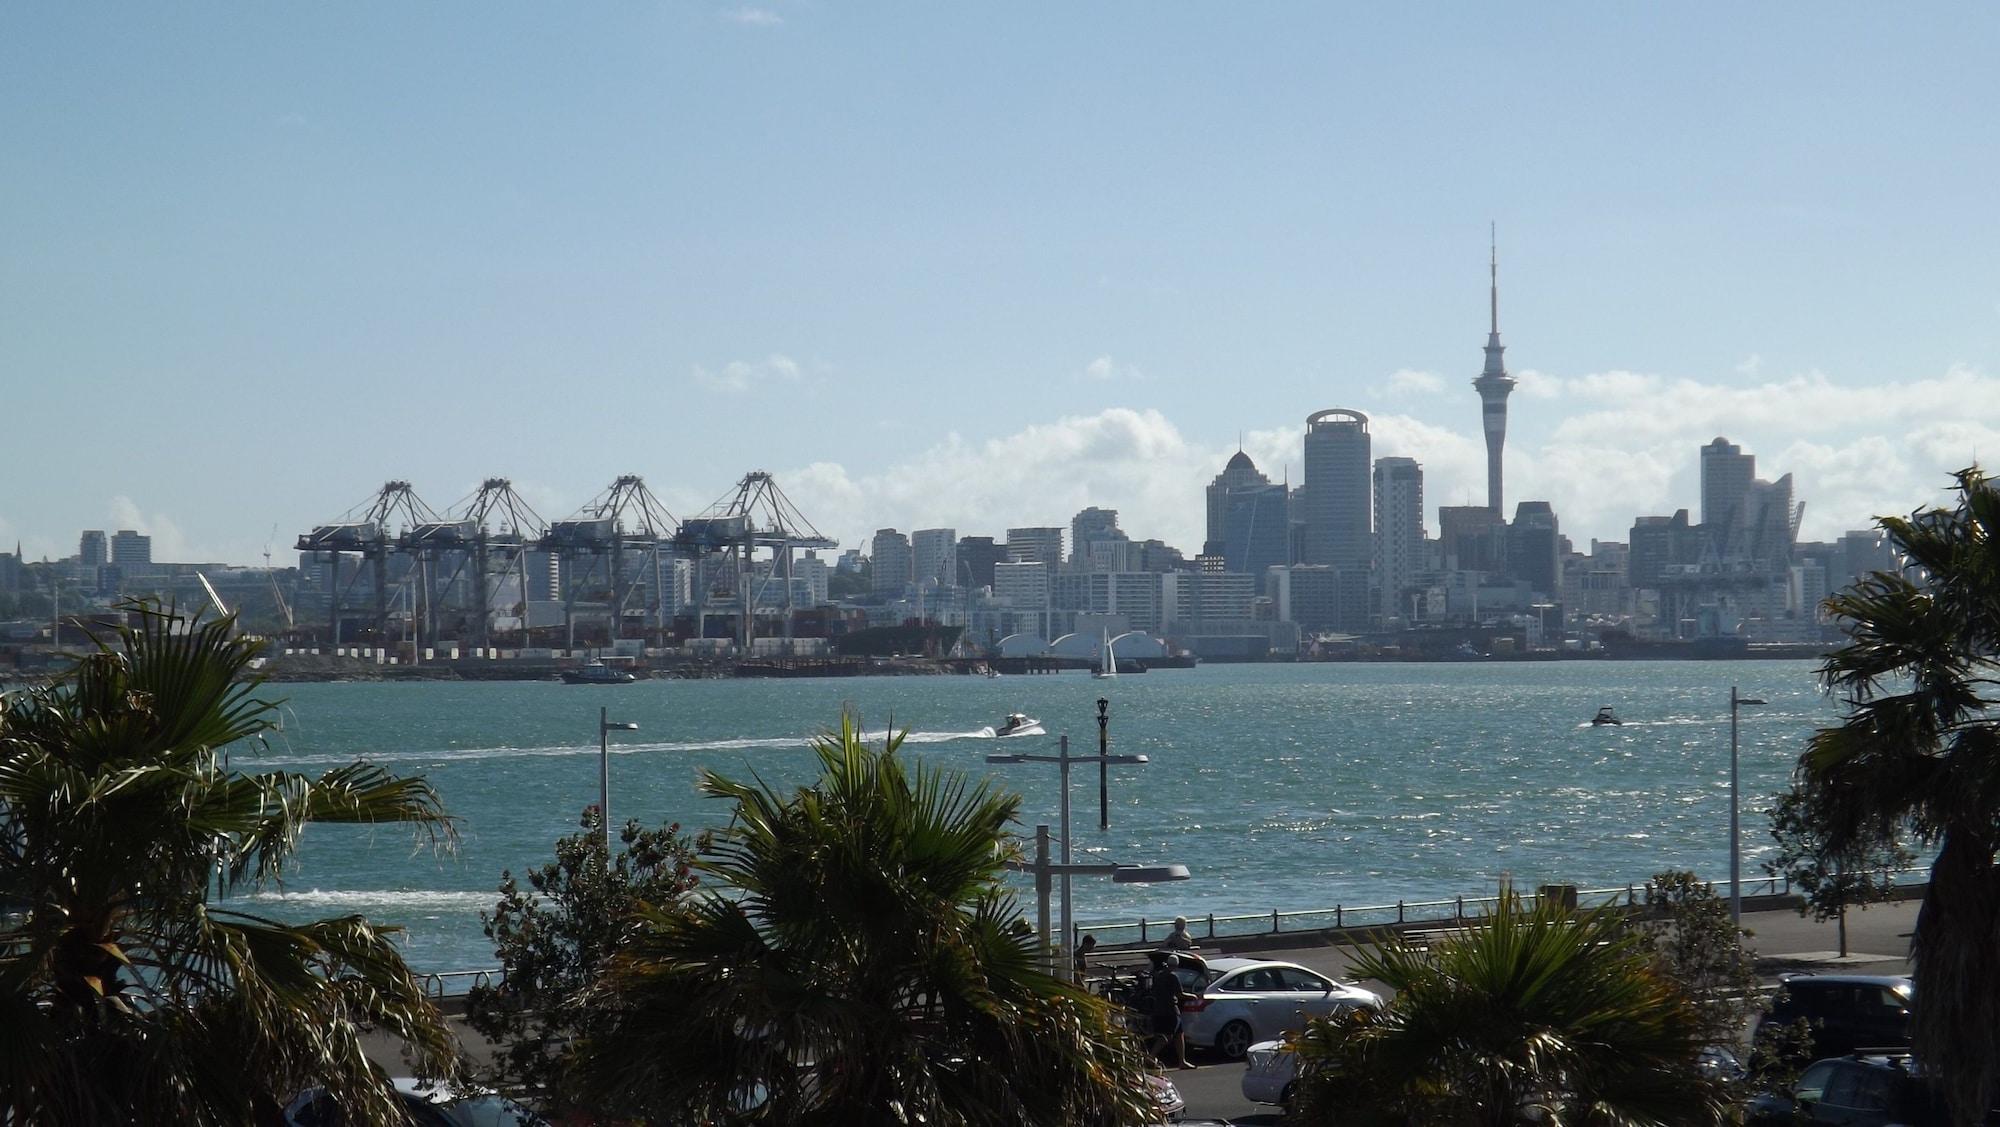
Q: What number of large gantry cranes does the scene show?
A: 4